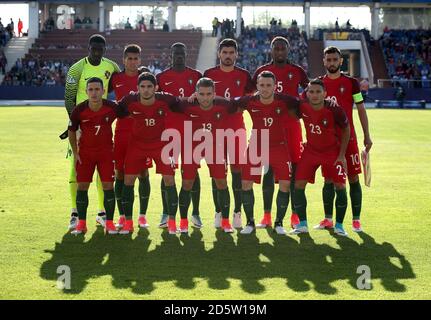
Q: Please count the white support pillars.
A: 6